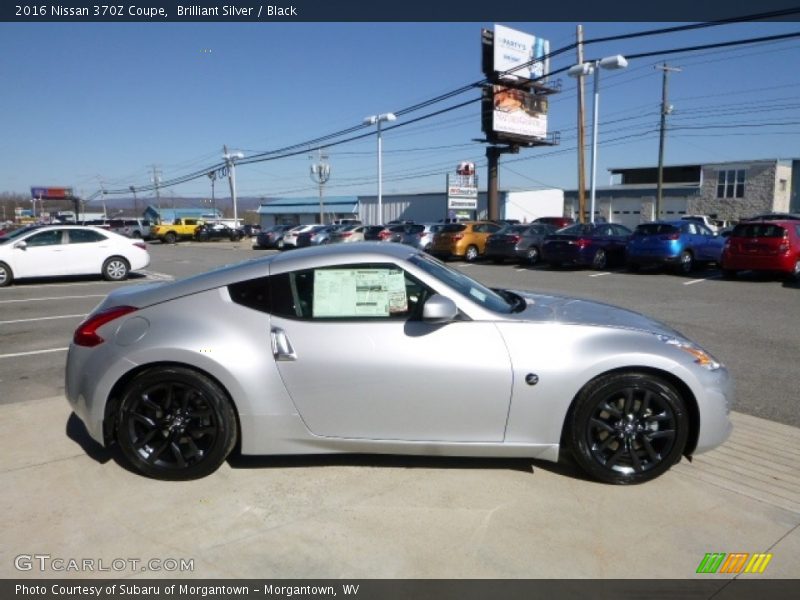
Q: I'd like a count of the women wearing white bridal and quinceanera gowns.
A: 0